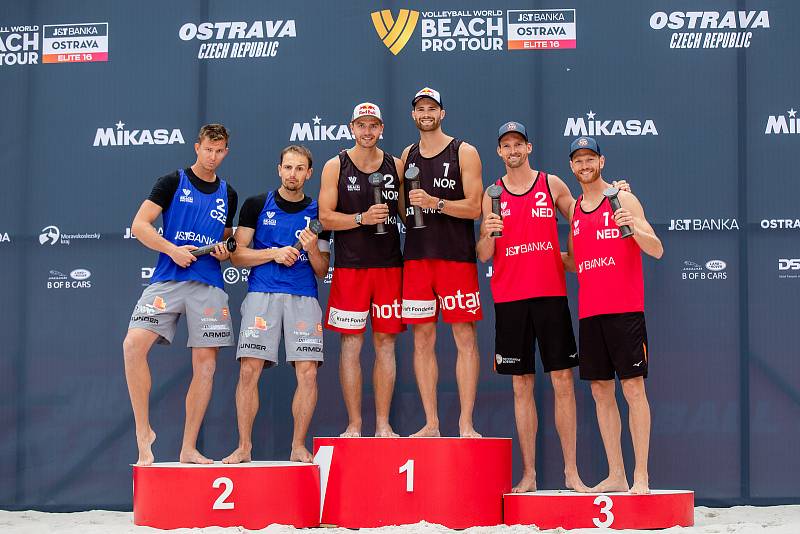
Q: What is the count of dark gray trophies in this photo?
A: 6